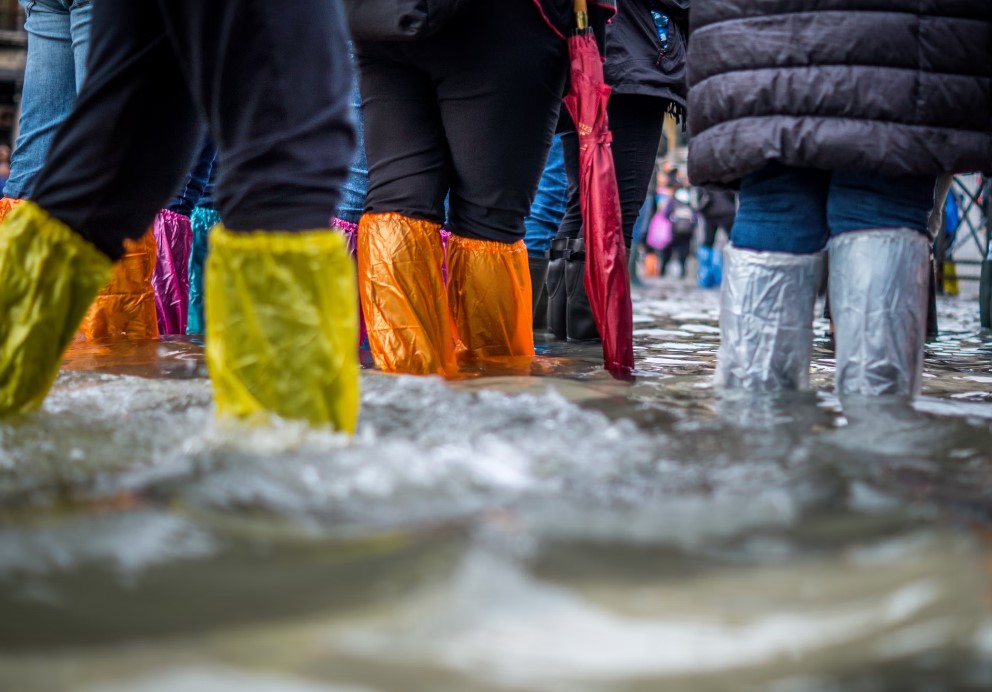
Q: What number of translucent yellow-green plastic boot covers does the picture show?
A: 2